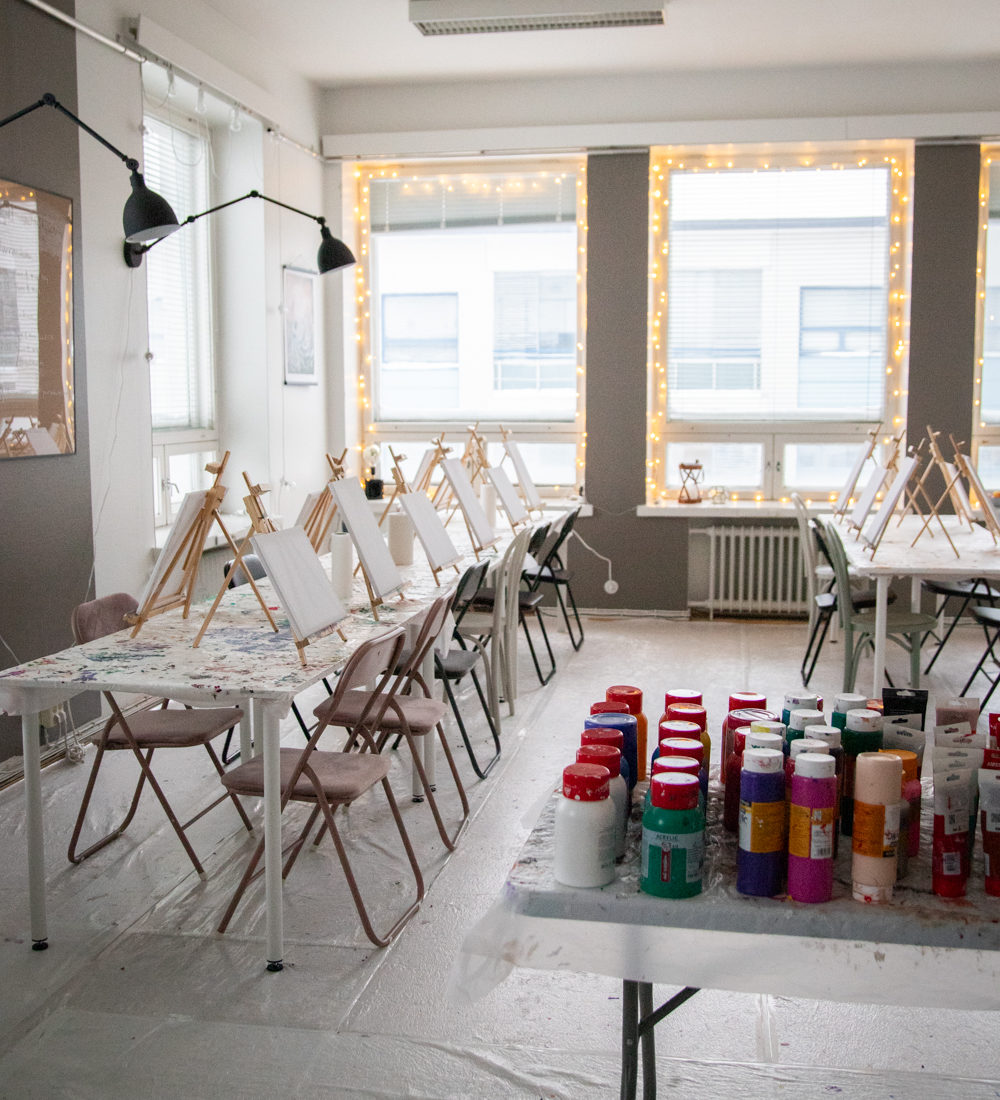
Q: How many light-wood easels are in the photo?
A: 15